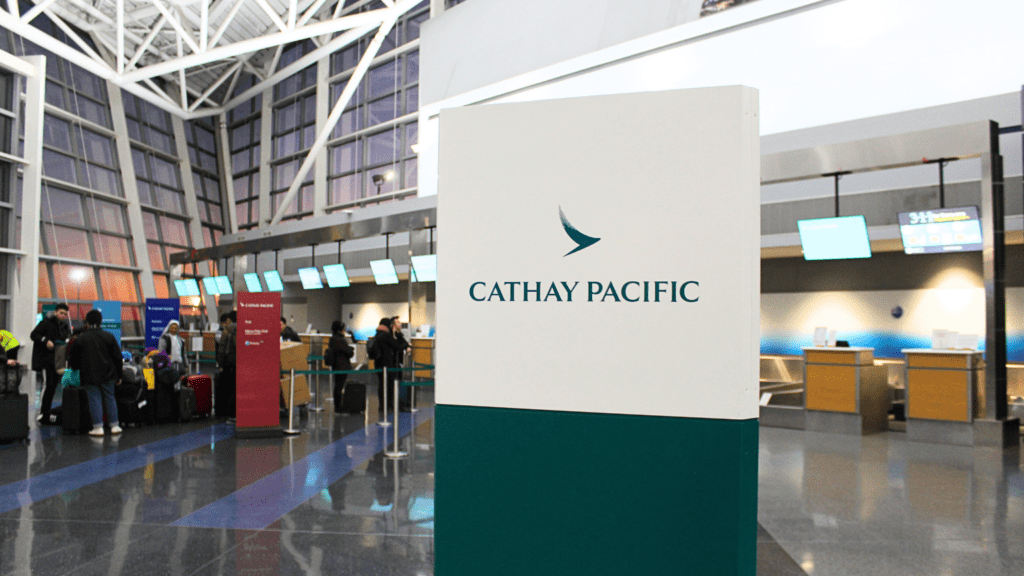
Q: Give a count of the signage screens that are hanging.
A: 12